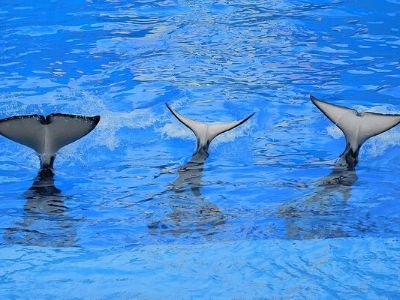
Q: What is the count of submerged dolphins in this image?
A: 3